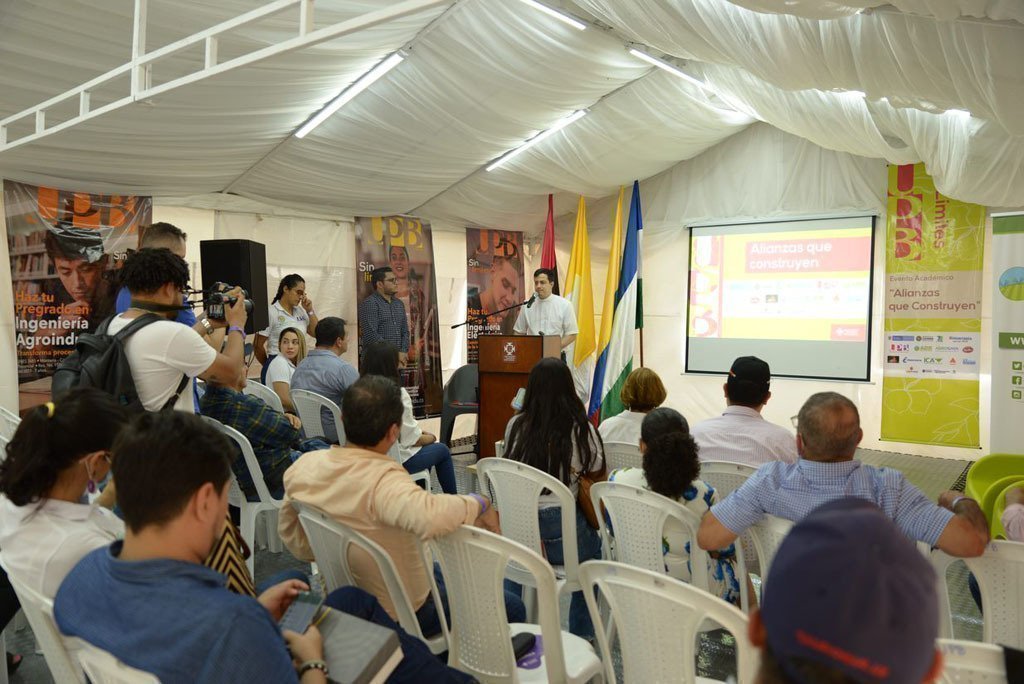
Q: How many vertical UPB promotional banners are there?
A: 4